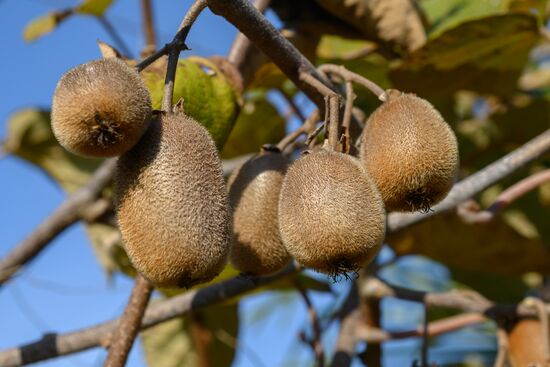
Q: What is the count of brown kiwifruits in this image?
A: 5